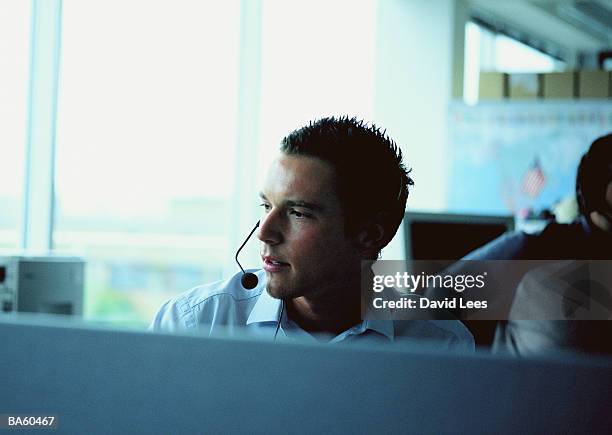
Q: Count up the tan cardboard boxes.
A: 4